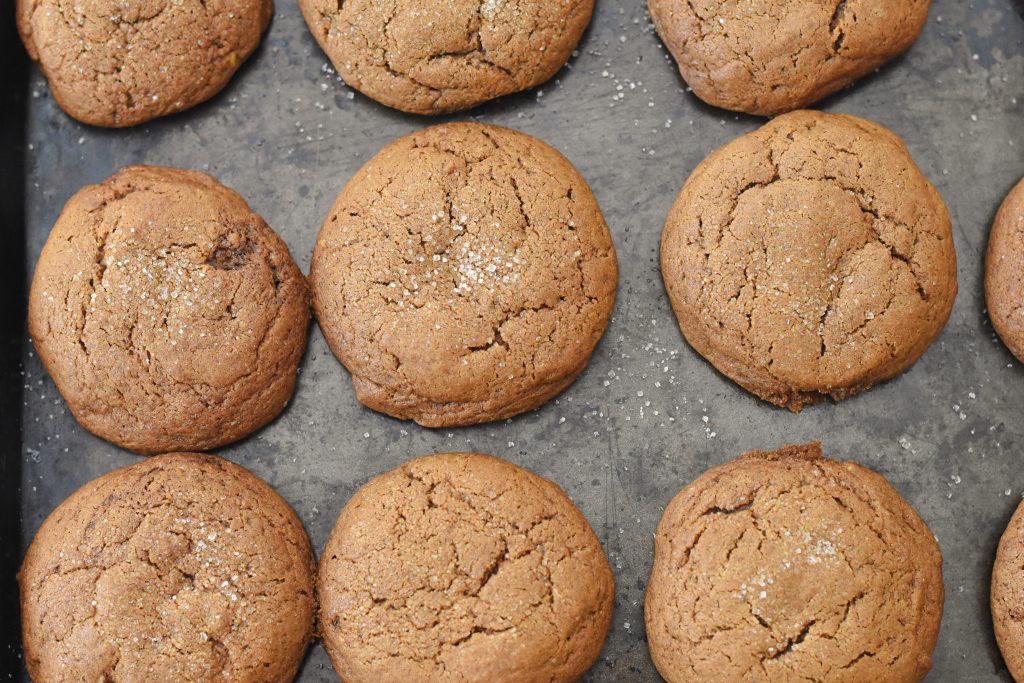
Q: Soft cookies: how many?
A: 11